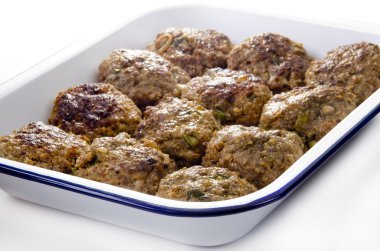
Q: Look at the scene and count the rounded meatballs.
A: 12